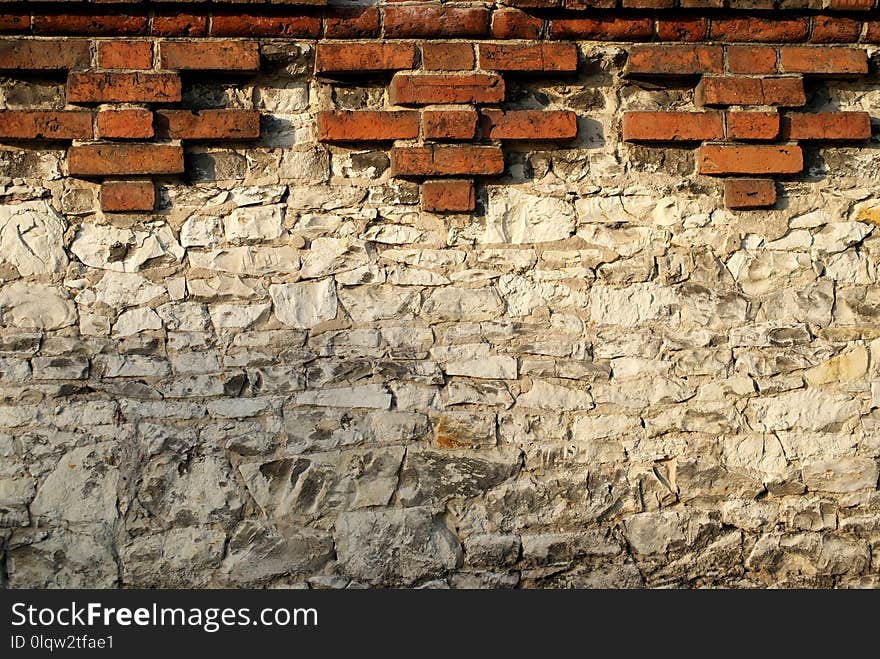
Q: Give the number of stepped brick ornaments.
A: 3